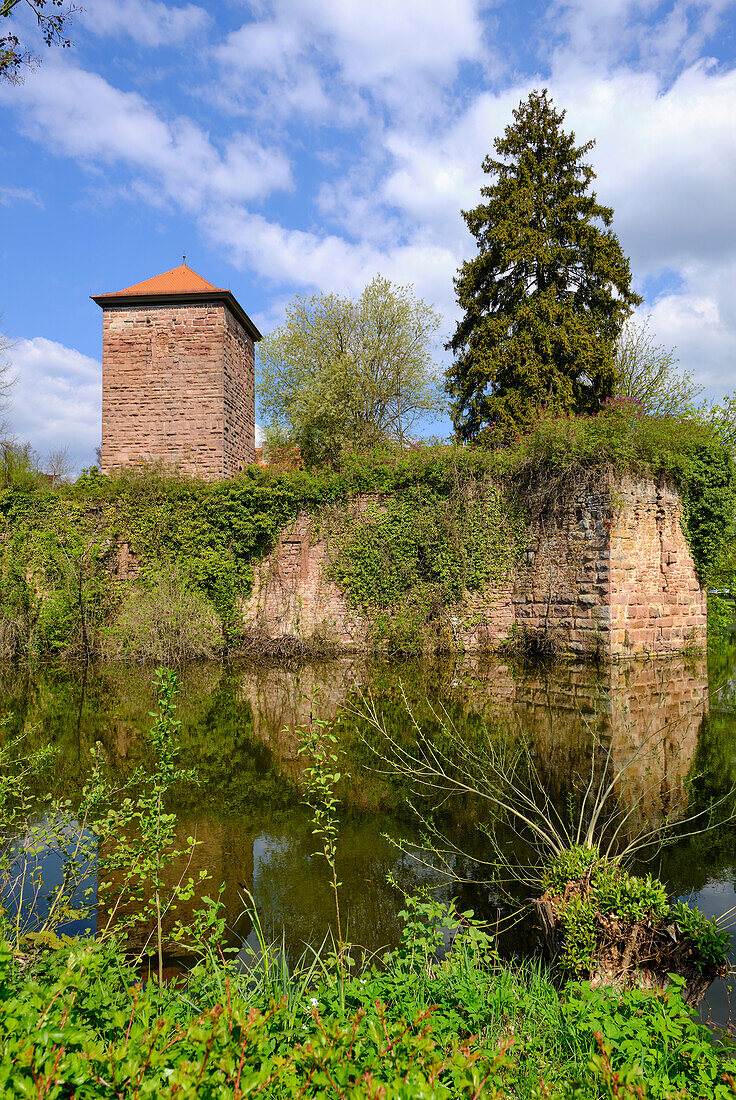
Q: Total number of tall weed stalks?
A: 2